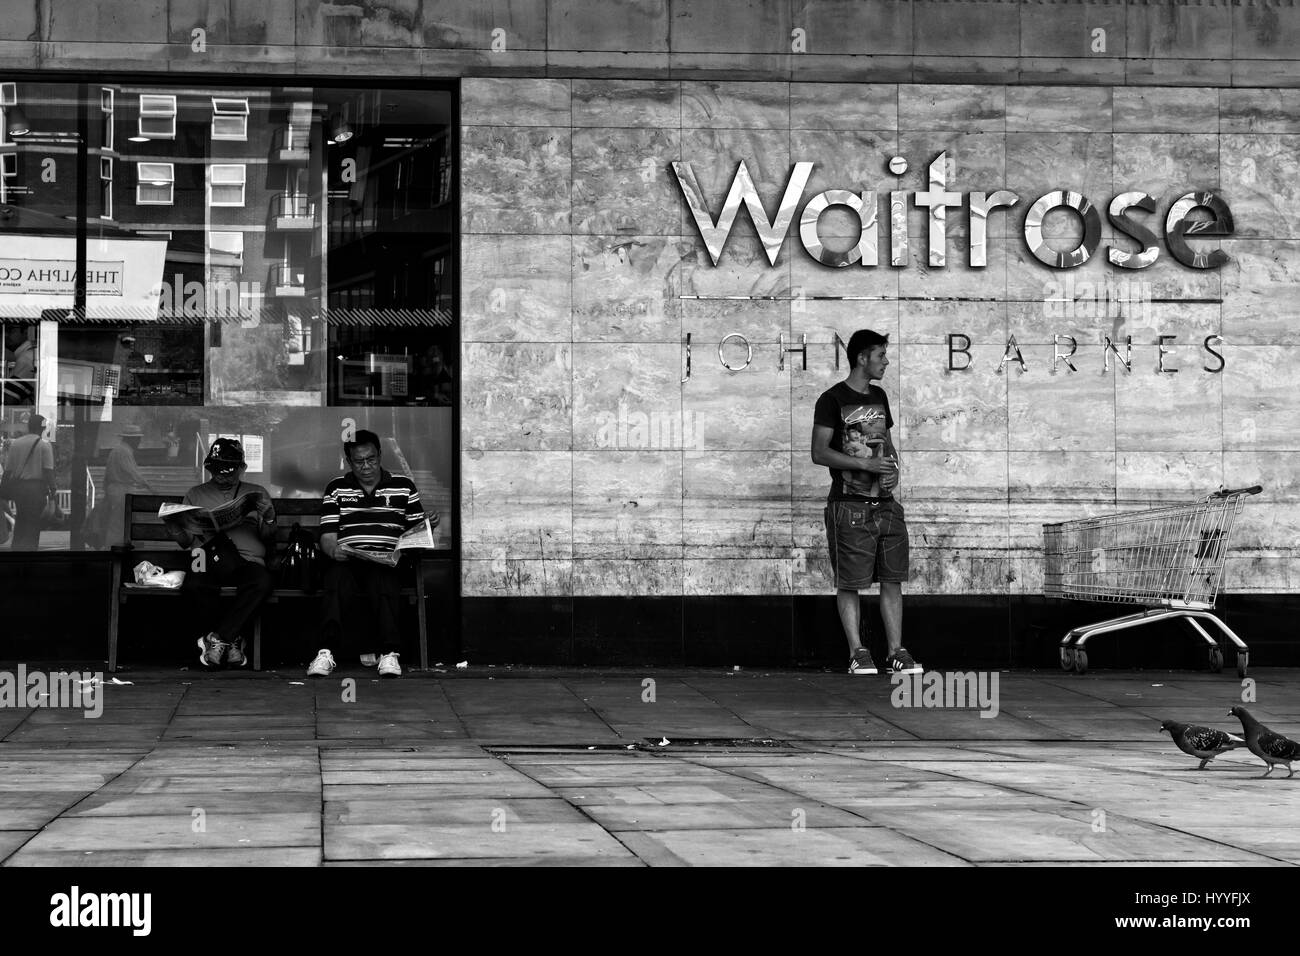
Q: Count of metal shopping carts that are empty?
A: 1